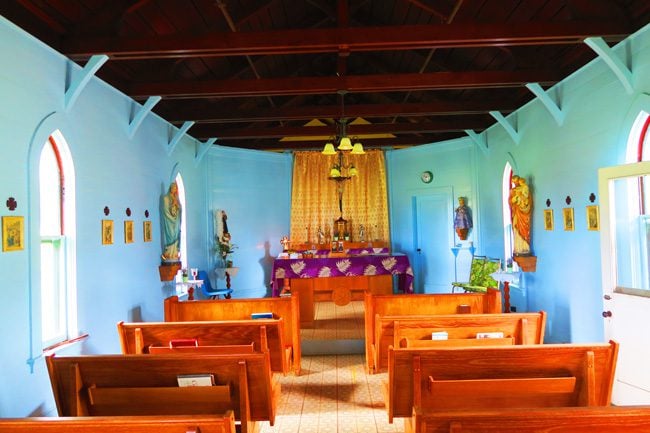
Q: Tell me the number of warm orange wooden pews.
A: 8